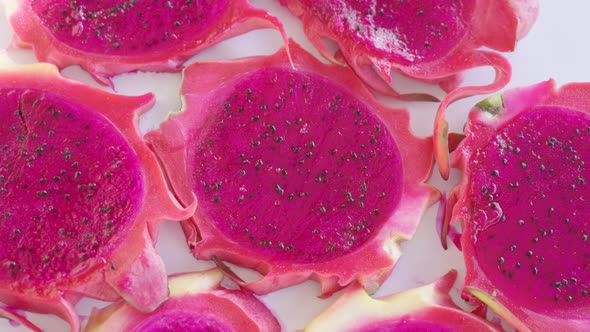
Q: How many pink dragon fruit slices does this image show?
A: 7